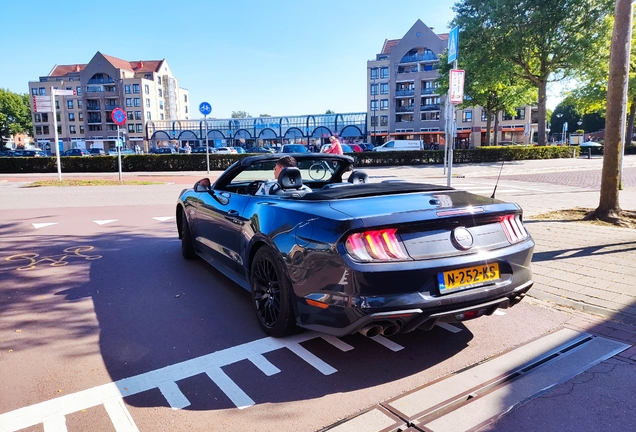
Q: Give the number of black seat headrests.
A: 2